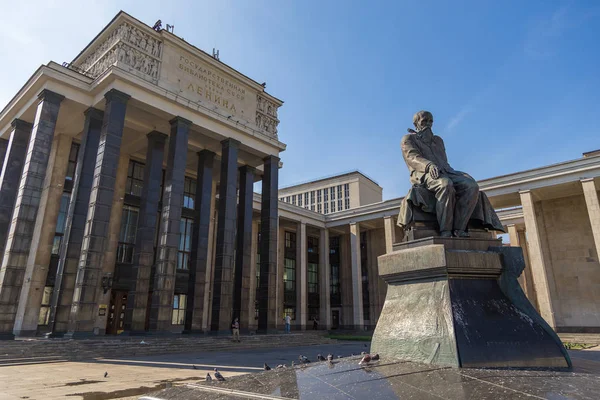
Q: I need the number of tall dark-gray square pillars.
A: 11